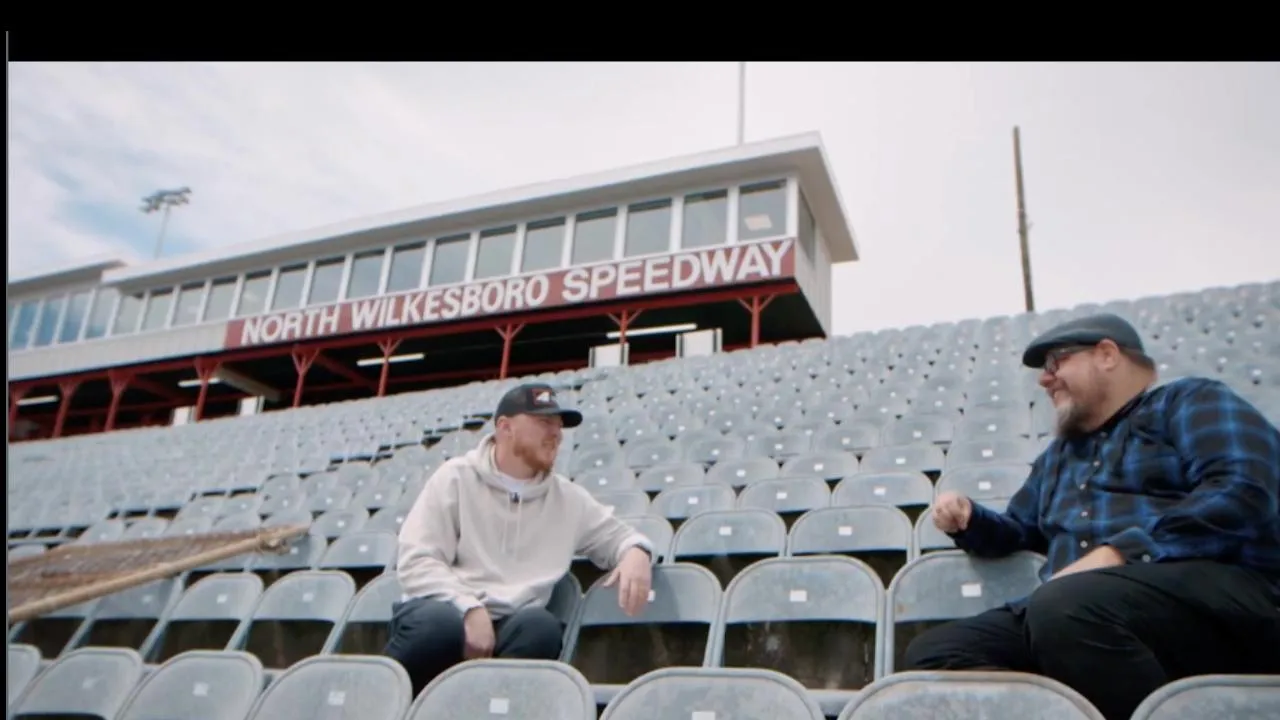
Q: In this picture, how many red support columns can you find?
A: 9